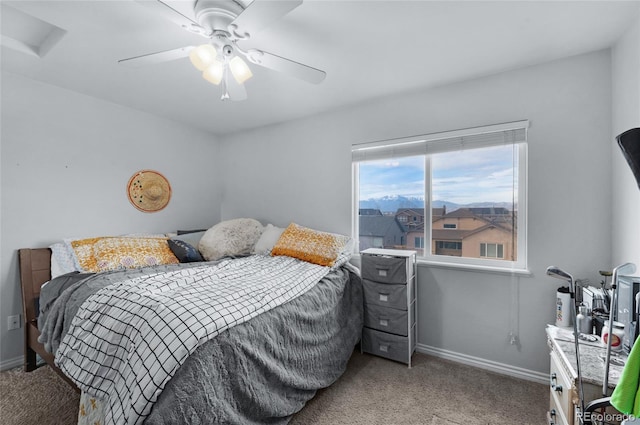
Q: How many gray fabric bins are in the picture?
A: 4